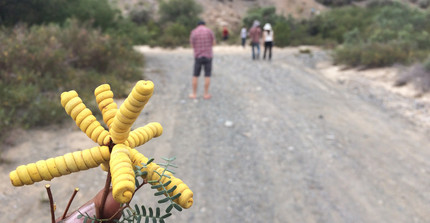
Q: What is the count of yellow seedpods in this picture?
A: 7